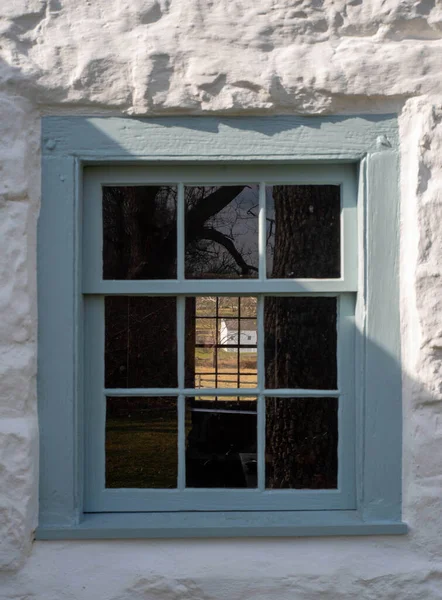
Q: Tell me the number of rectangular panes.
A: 9